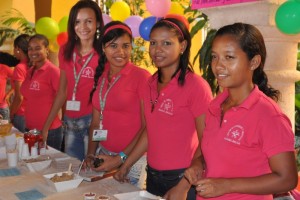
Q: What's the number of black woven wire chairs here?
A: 0